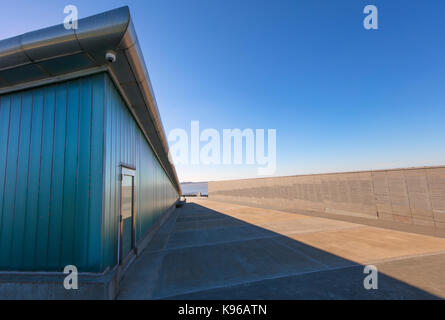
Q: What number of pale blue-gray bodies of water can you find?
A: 1